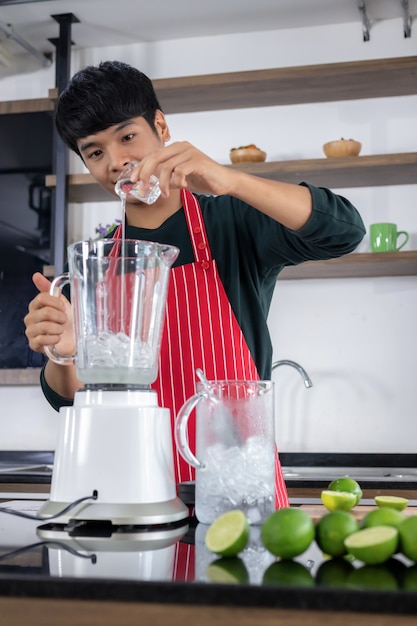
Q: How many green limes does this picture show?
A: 9